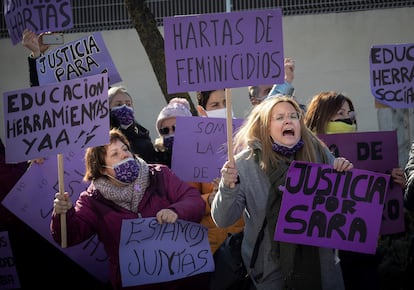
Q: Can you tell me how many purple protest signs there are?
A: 11